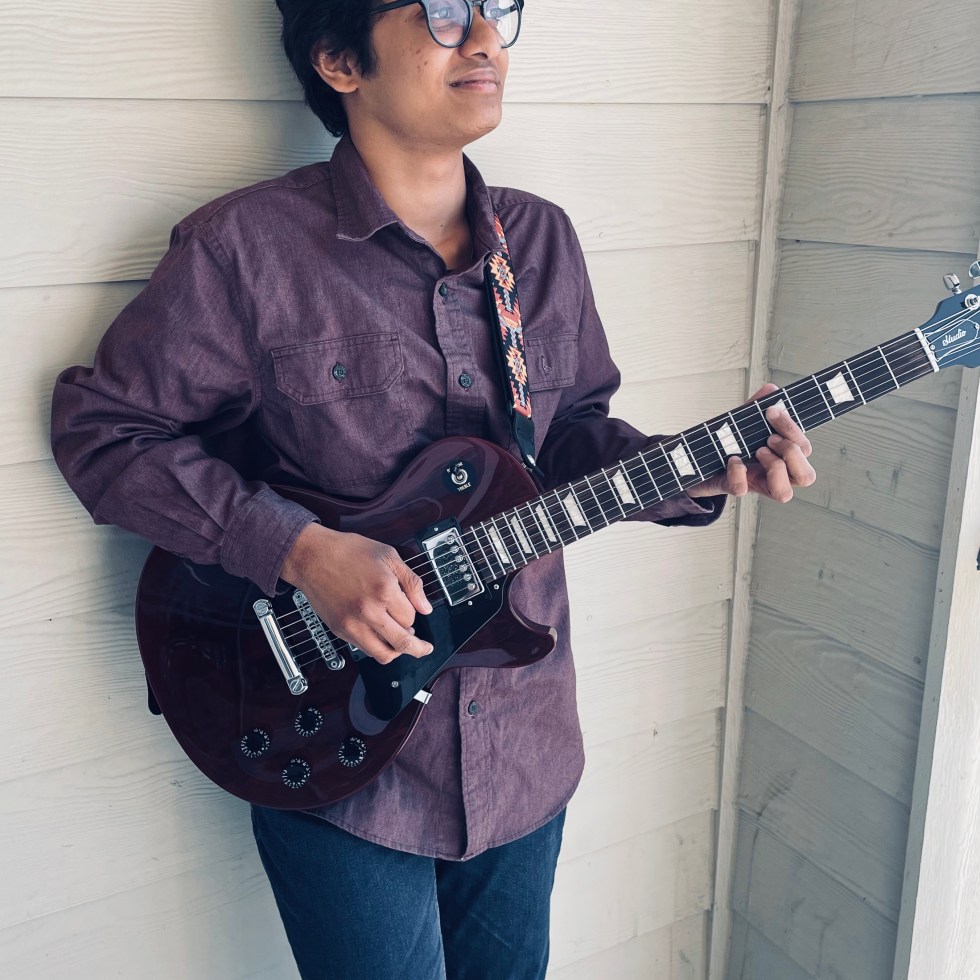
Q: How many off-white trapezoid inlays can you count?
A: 9